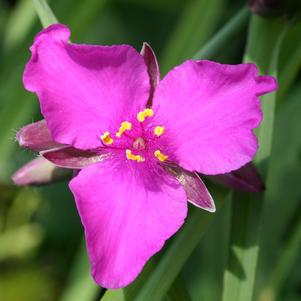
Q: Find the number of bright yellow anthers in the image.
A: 6